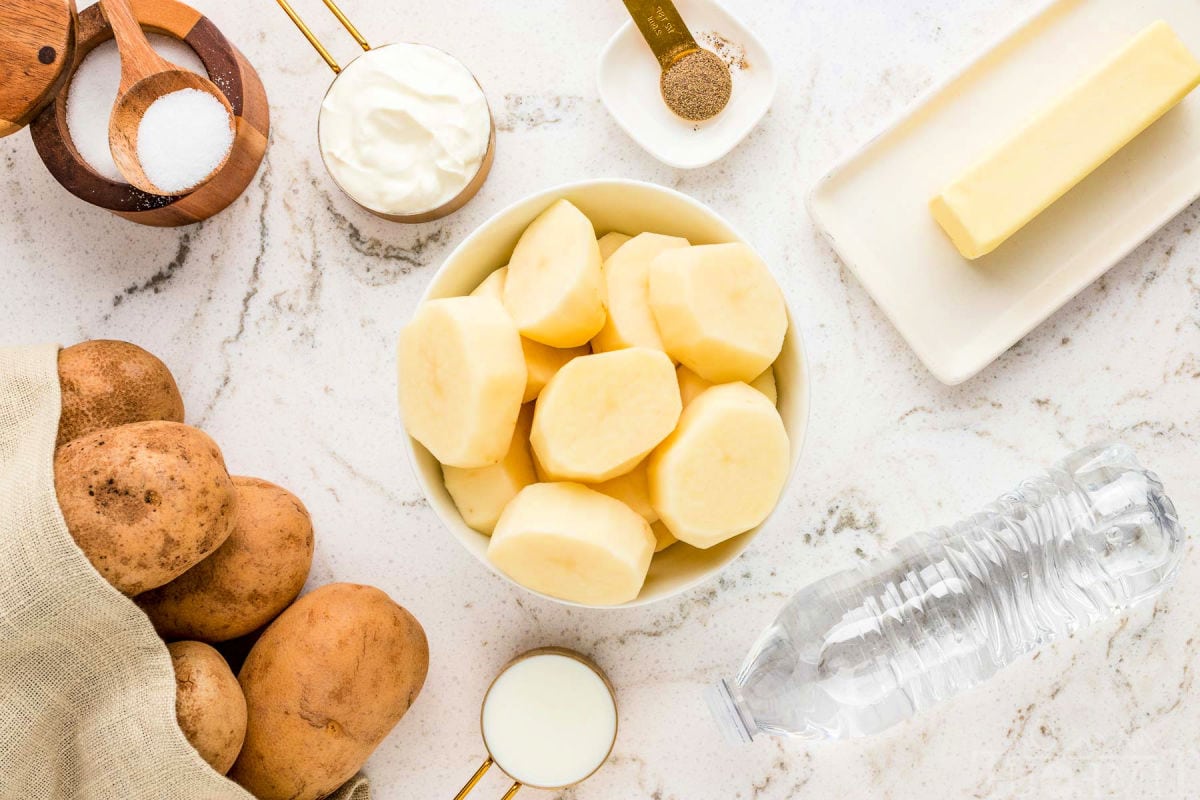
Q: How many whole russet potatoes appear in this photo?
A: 5